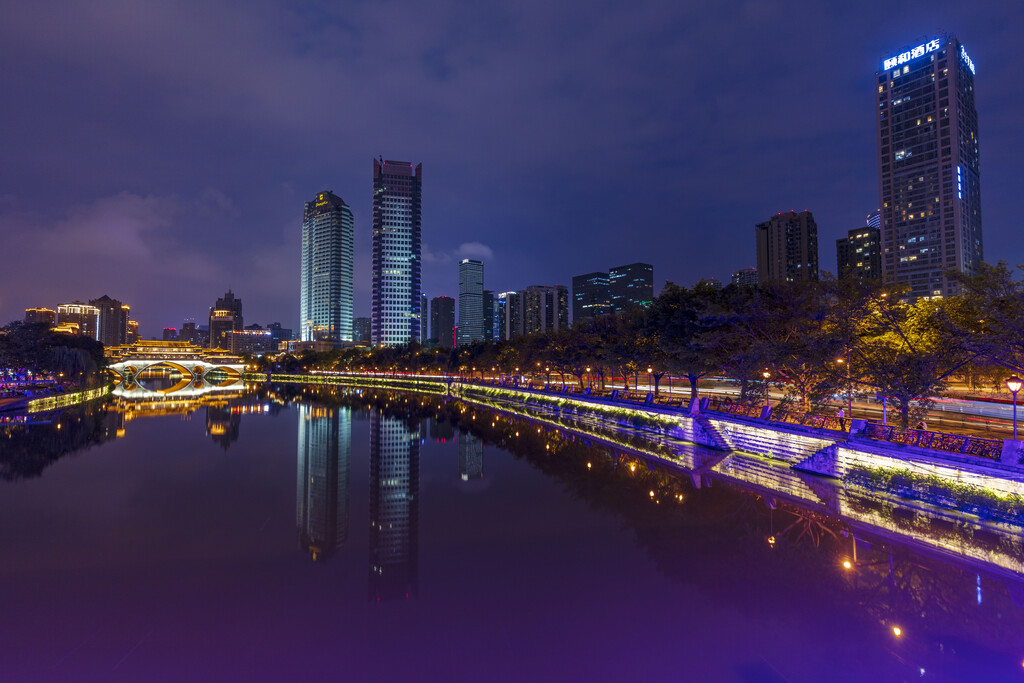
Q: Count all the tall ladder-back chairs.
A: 0